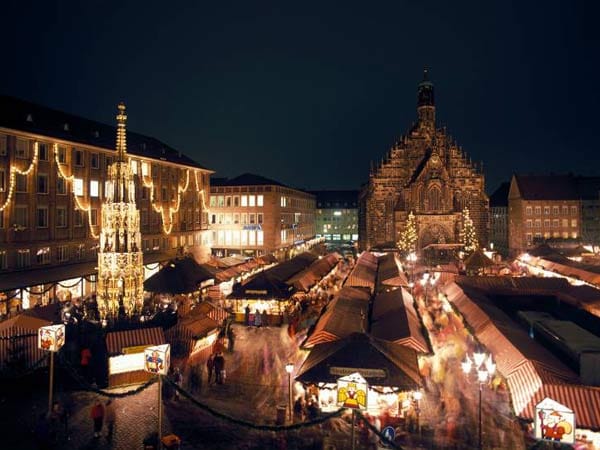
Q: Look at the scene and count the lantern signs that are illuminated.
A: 4